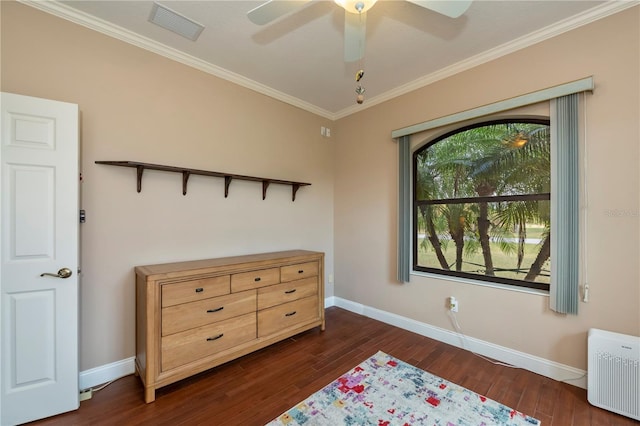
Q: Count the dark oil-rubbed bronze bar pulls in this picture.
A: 4